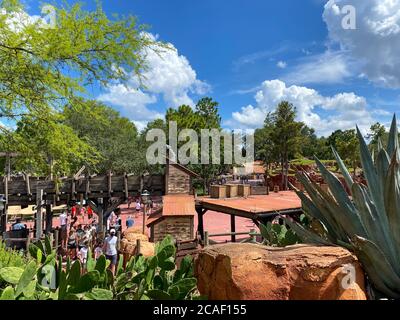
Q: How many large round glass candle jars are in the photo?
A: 0